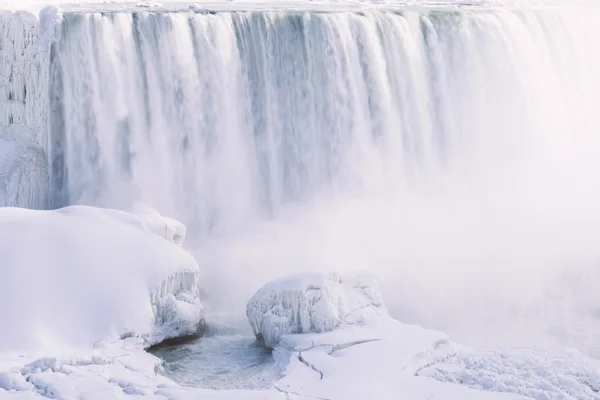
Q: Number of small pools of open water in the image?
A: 1